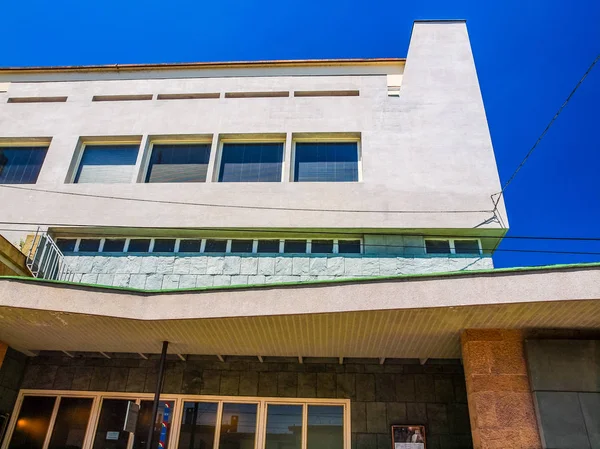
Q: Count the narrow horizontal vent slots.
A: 5